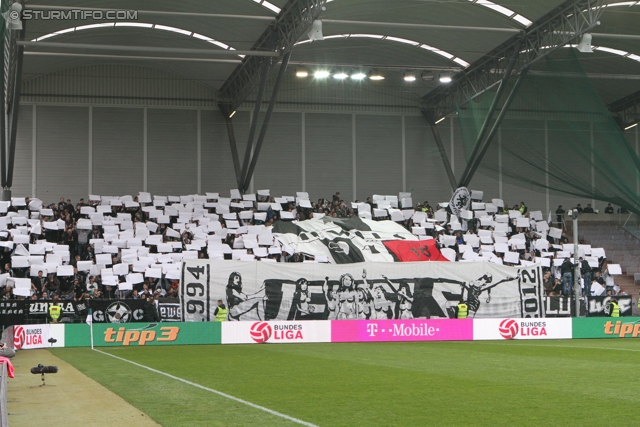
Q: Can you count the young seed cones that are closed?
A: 0